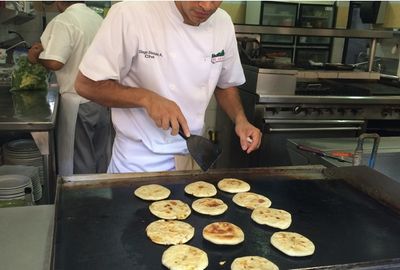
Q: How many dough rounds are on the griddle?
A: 12